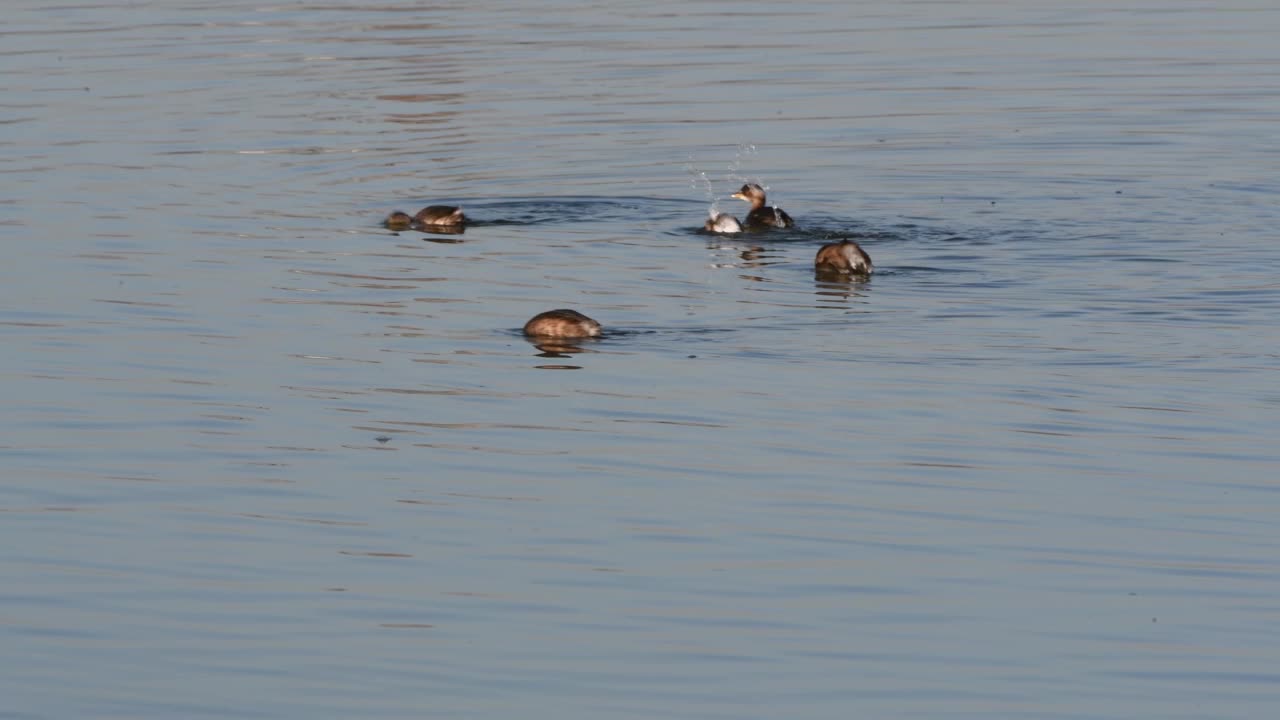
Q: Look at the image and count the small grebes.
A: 5